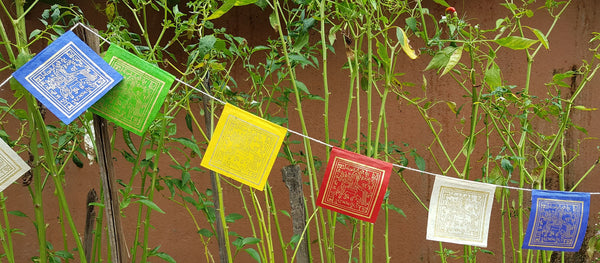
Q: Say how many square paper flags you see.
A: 7